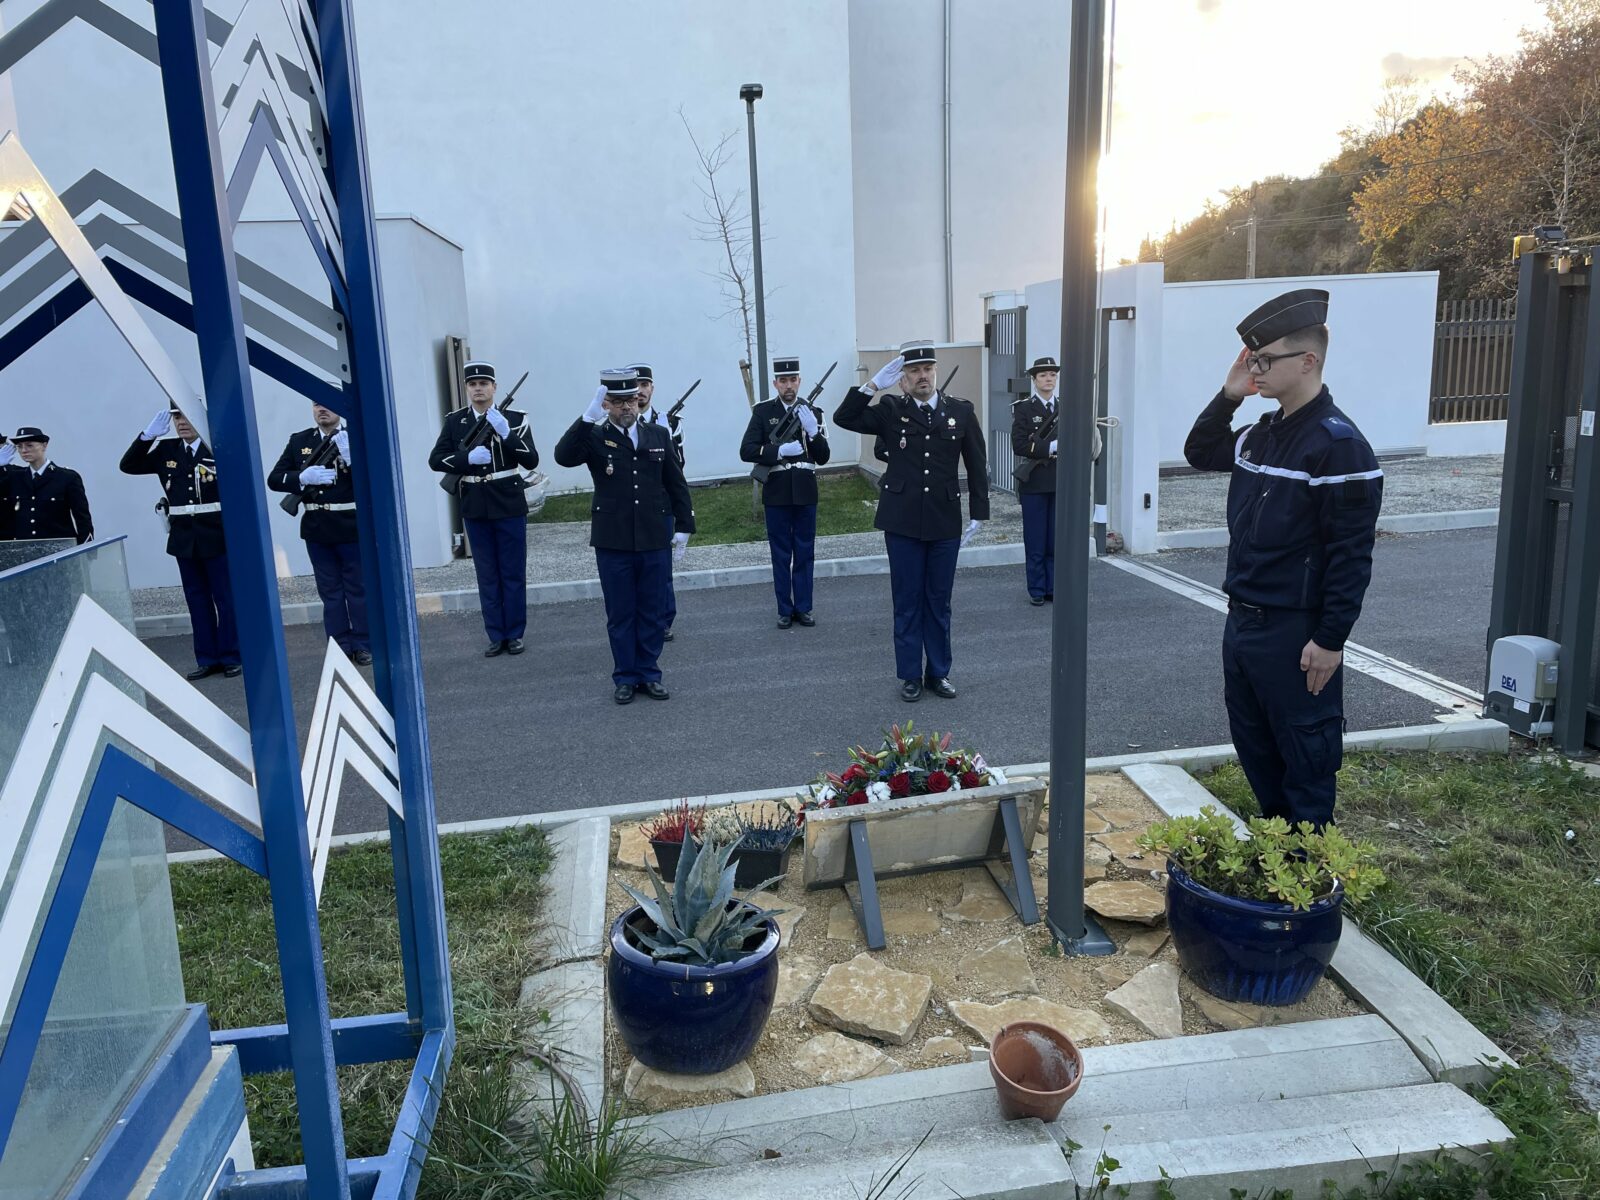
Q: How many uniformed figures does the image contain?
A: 12